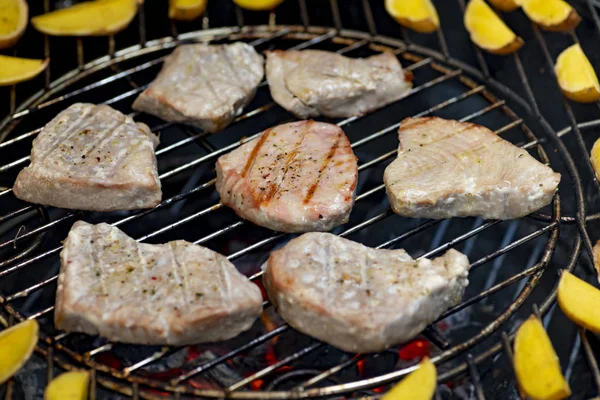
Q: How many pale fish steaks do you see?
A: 7